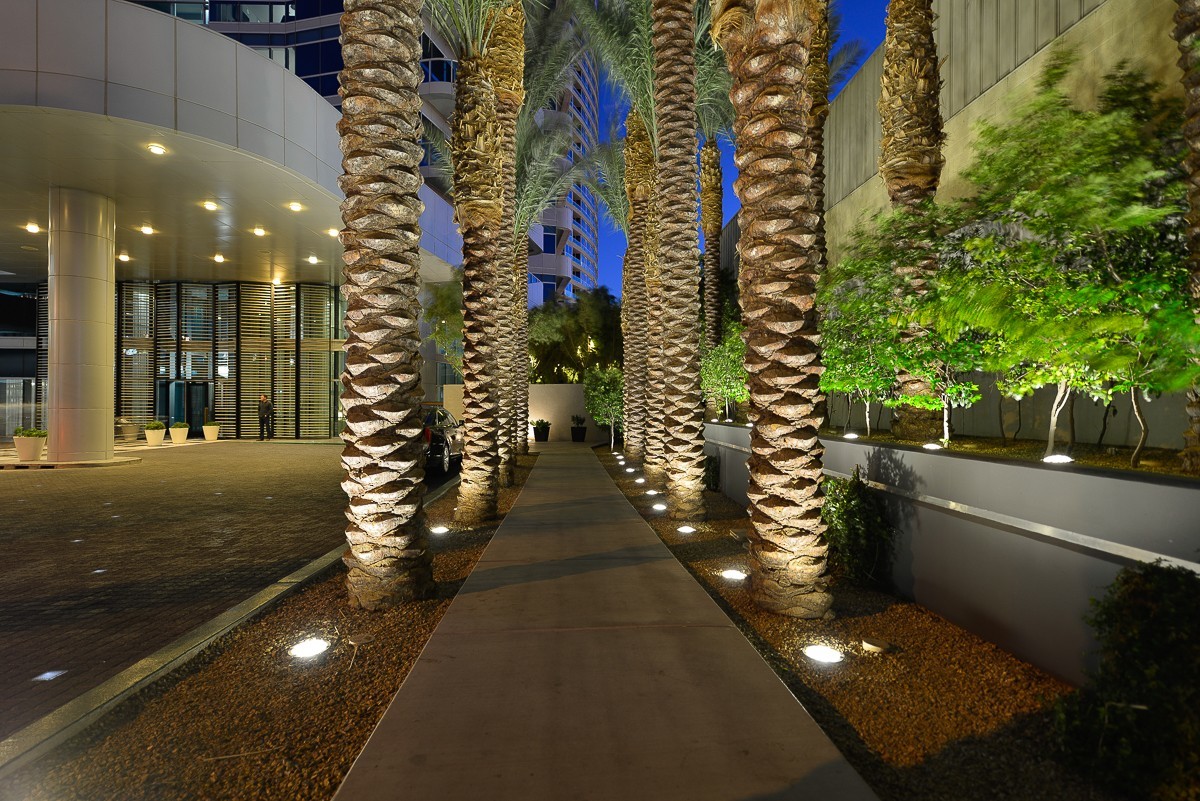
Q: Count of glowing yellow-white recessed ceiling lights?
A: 11